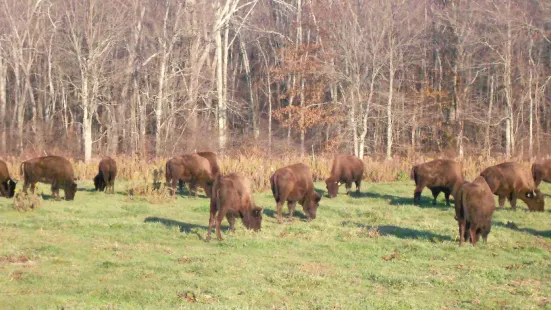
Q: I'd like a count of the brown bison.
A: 12